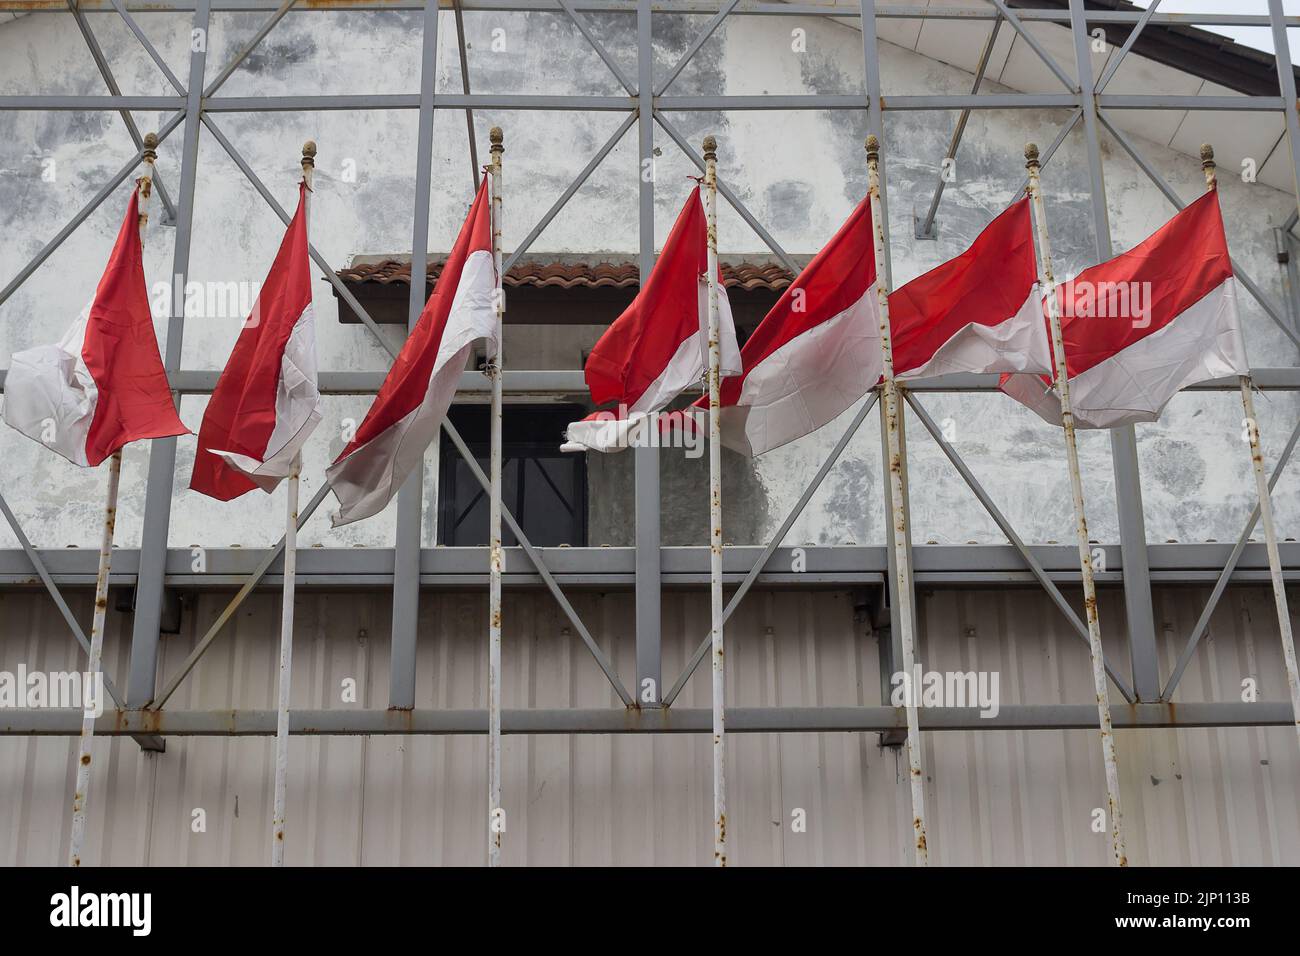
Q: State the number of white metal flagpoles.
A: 7